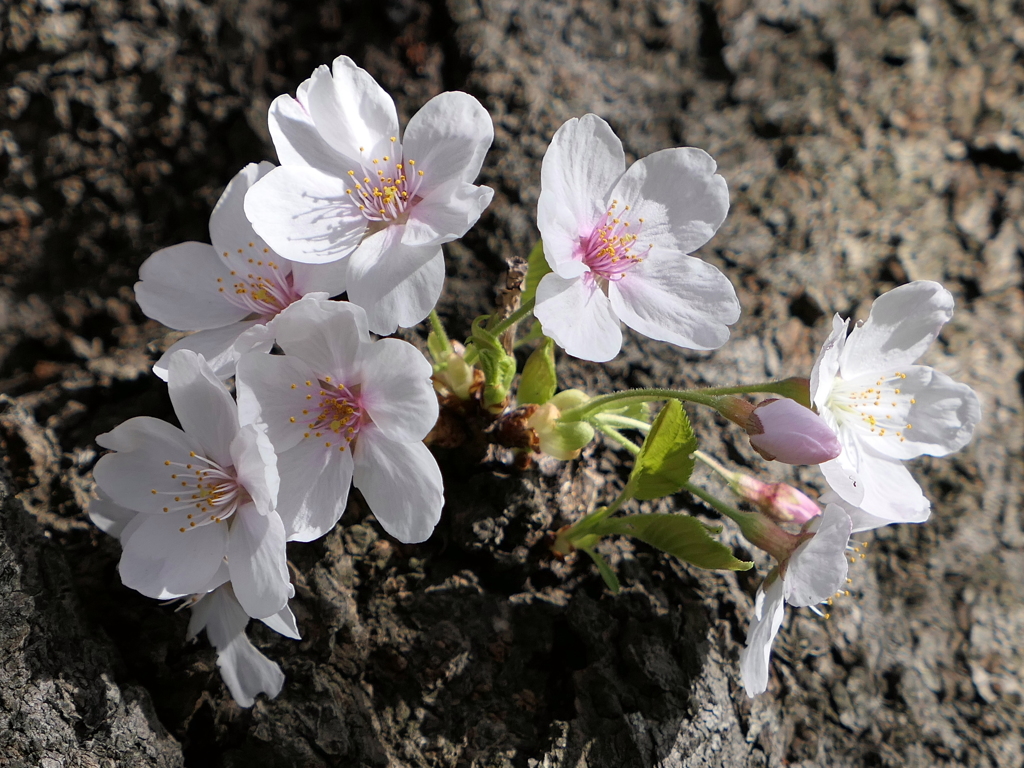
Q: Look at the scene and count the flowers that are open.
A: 8